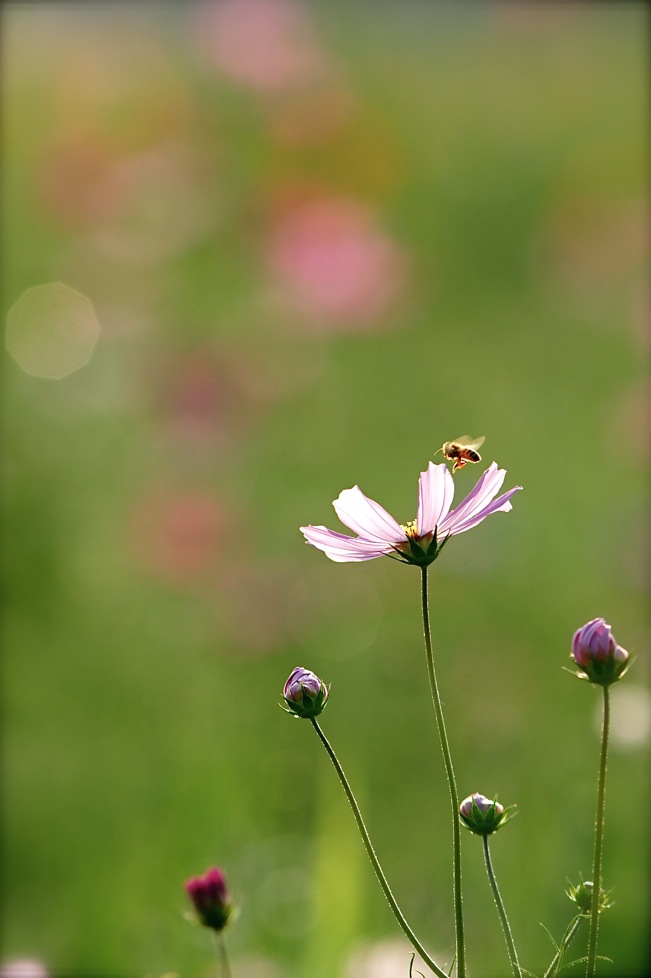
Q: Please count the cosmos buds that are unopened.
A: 5